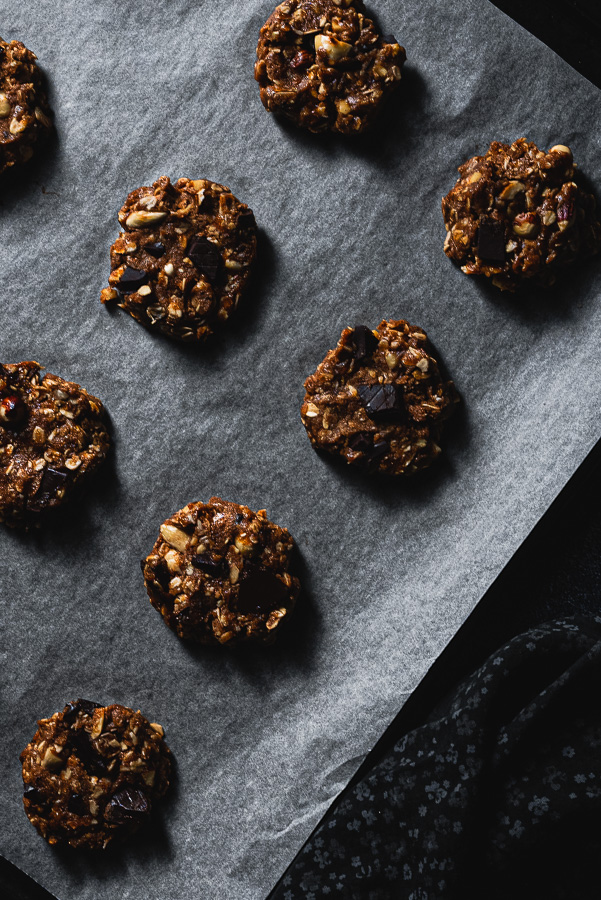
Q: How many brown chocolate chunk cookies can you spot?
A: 8